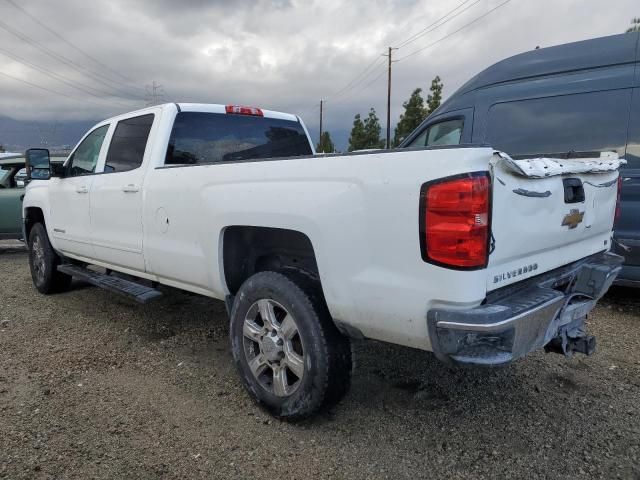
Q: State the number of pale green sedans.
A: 1